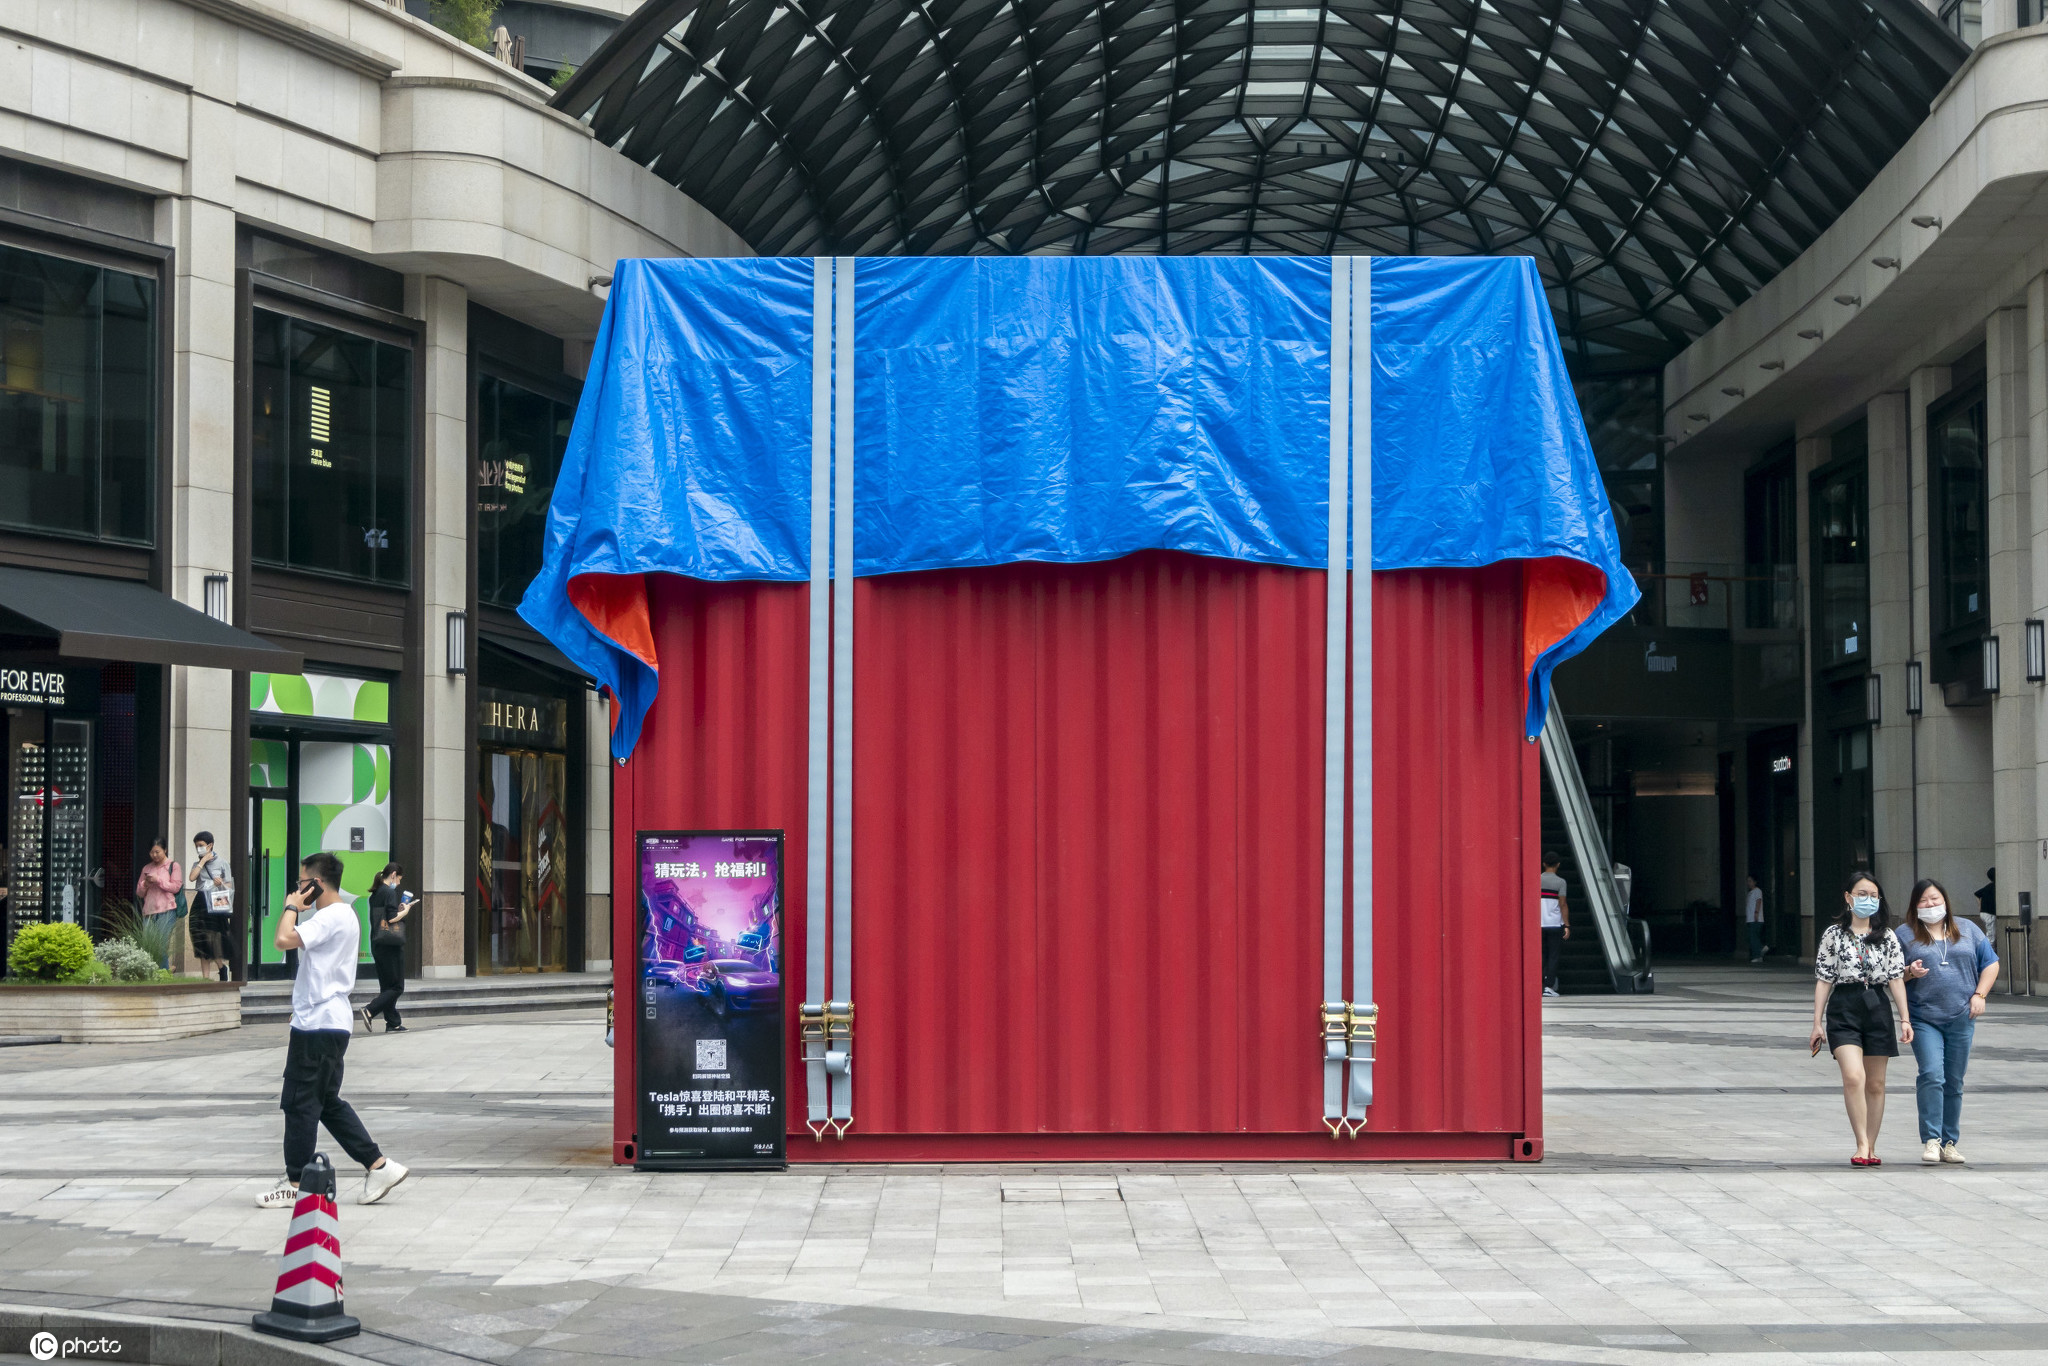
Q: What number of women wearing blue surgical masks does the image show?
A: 2